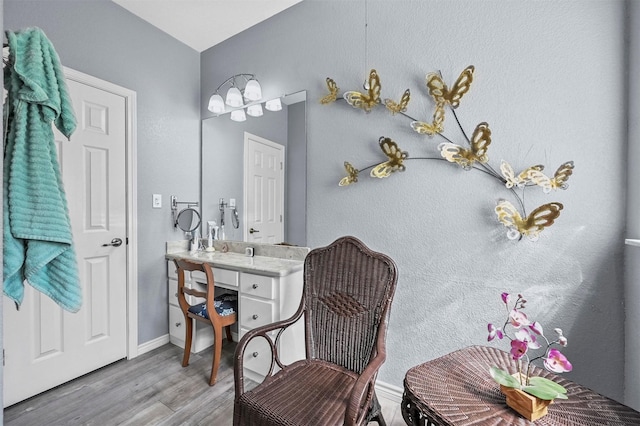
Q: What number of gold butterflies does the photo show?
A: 11